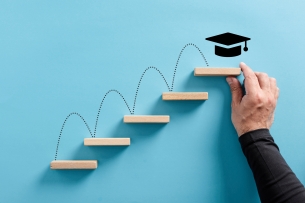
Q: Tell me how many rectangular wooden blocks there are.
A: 5